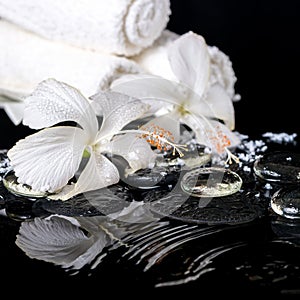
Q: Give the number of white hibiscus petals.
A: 10